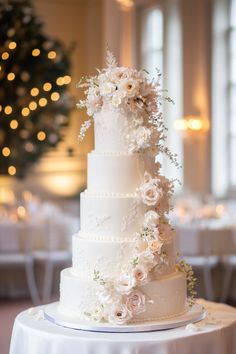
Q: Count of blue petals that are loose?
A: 0